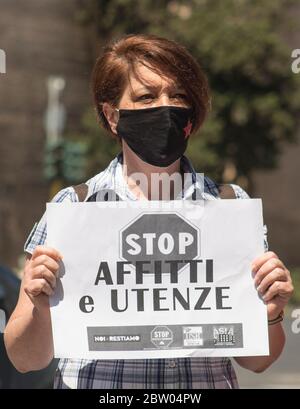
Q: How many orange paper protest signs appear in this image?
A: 0